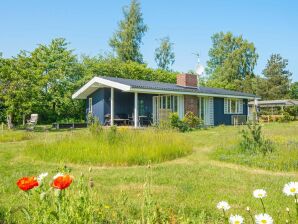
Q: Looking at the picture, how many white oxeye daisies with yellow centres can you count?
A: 5